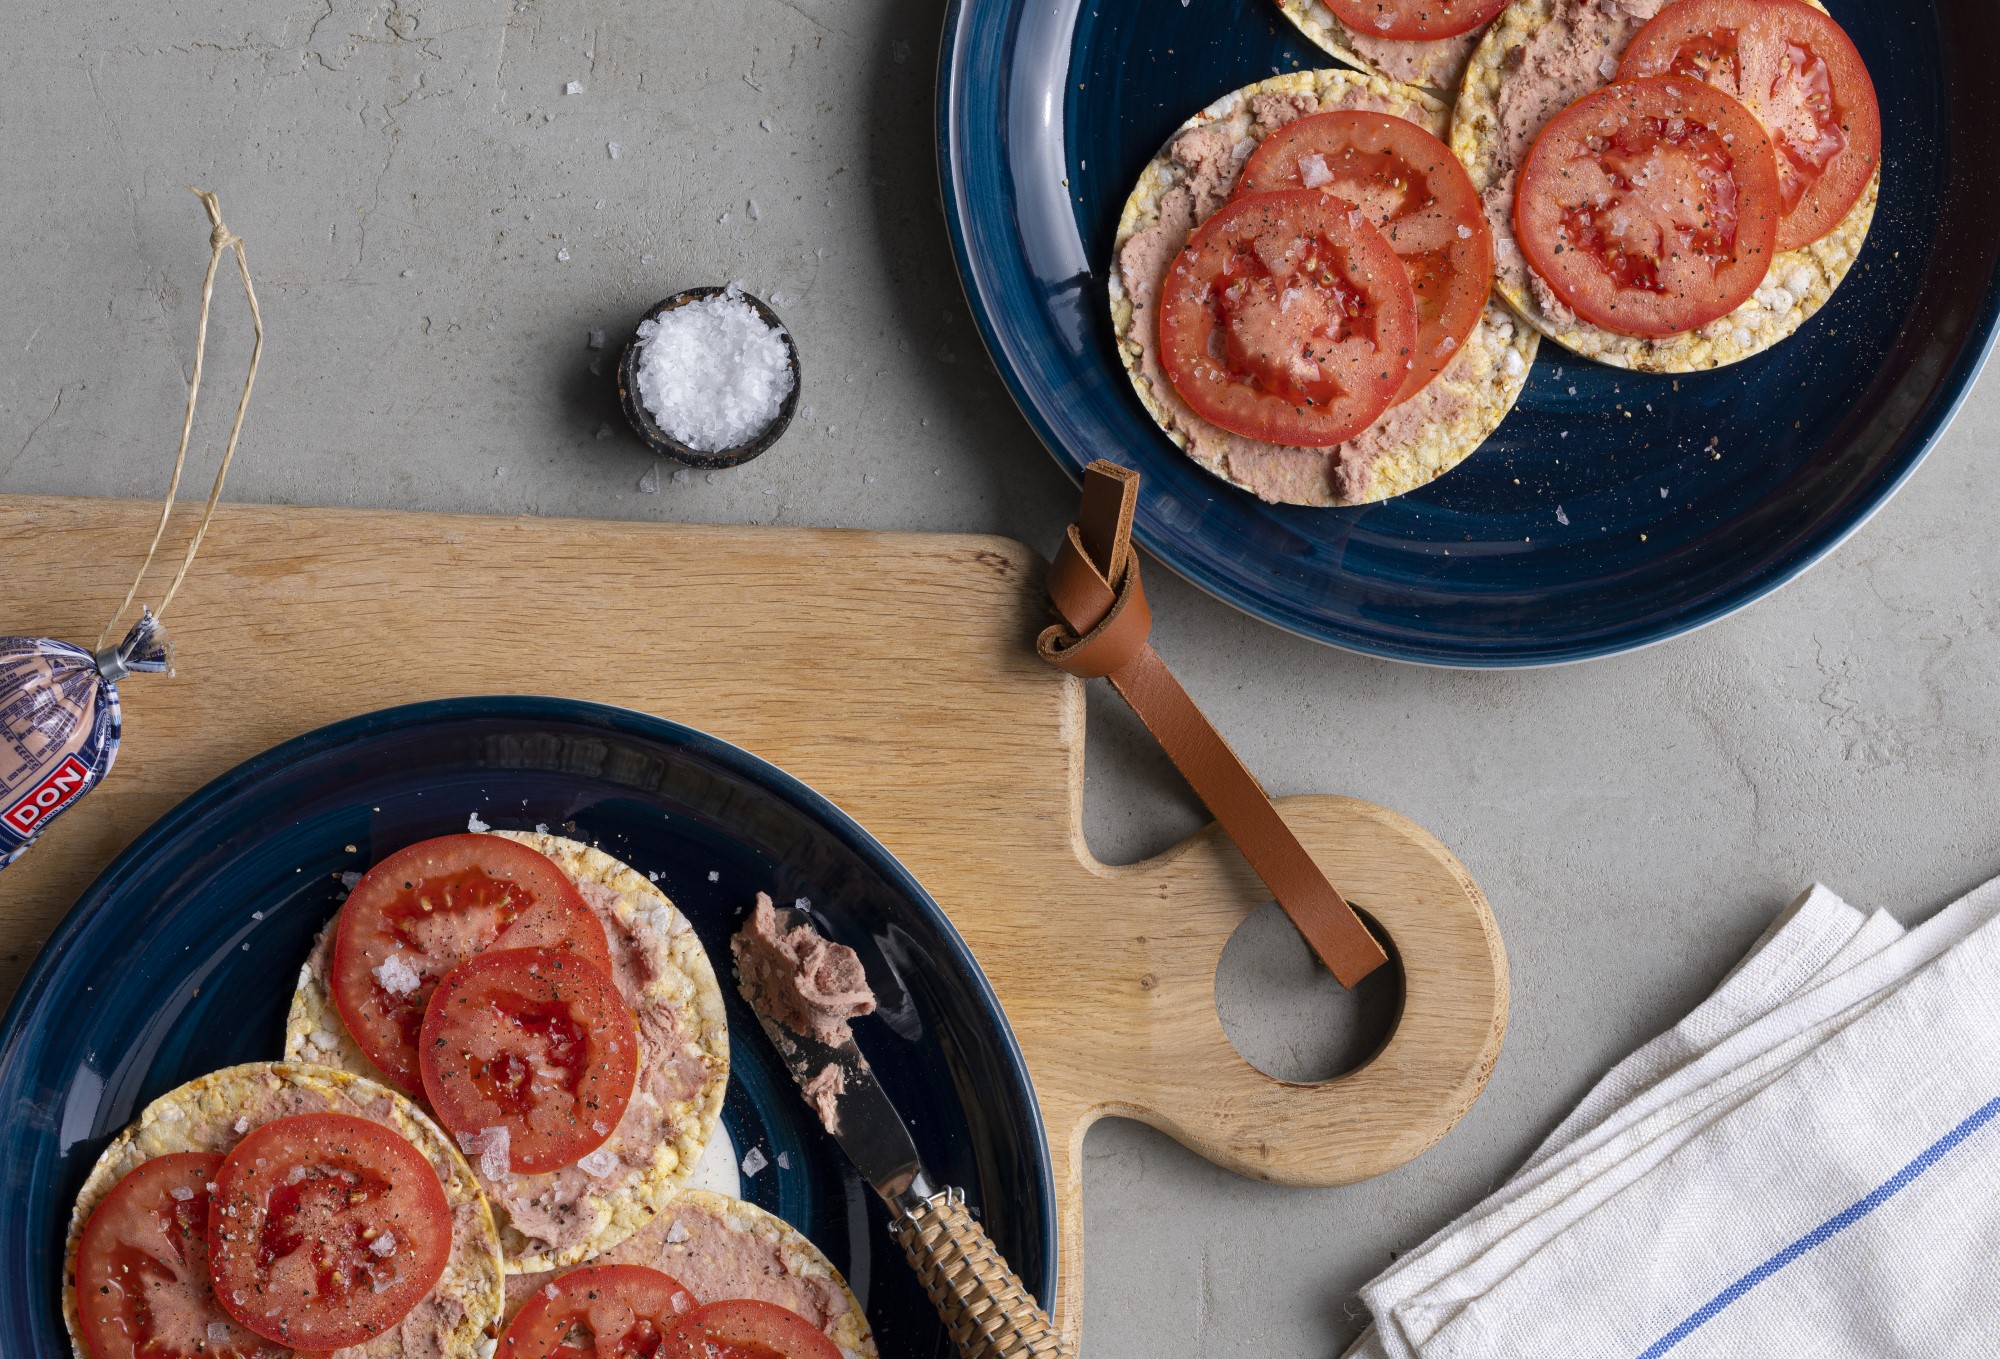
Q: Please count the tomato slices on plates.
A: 11